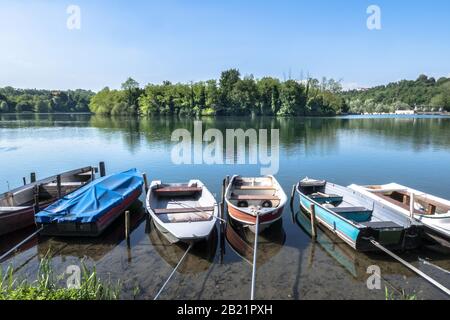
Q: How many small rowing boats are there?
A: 6